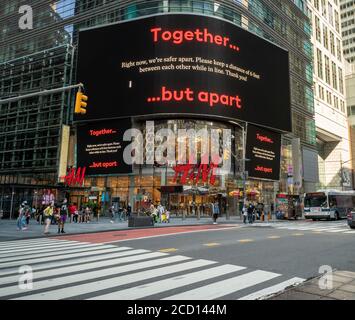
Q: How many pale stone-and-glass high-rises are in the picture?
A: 2